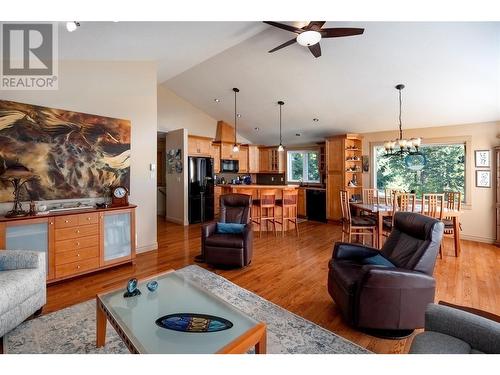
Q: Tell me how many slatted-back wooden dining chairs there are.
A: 6